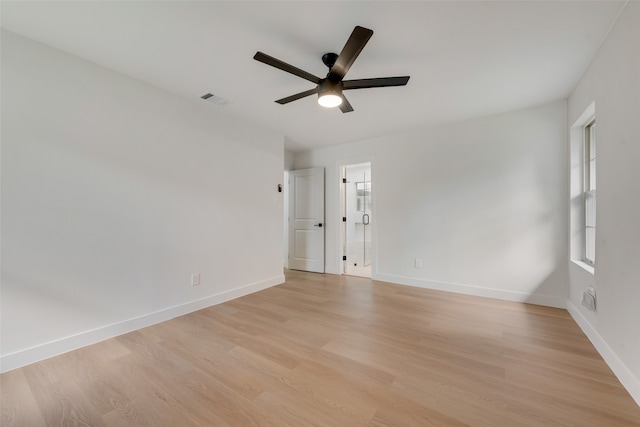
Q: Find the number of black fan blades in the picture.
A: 5